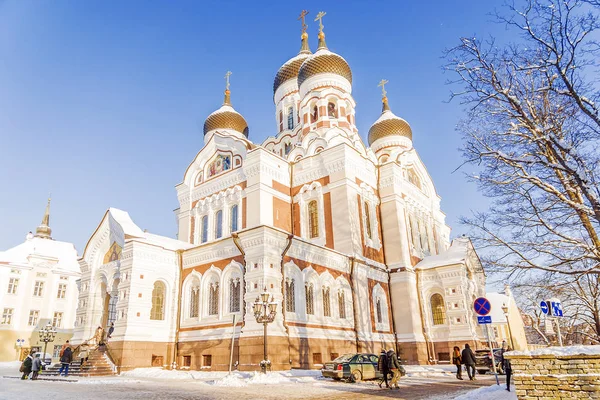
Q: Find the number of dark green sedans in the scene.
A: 1